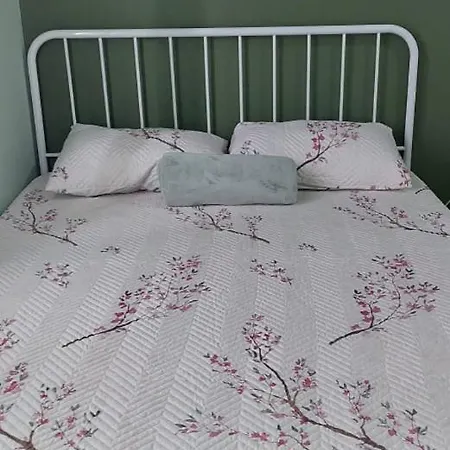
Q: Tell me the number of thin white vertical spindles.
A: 10